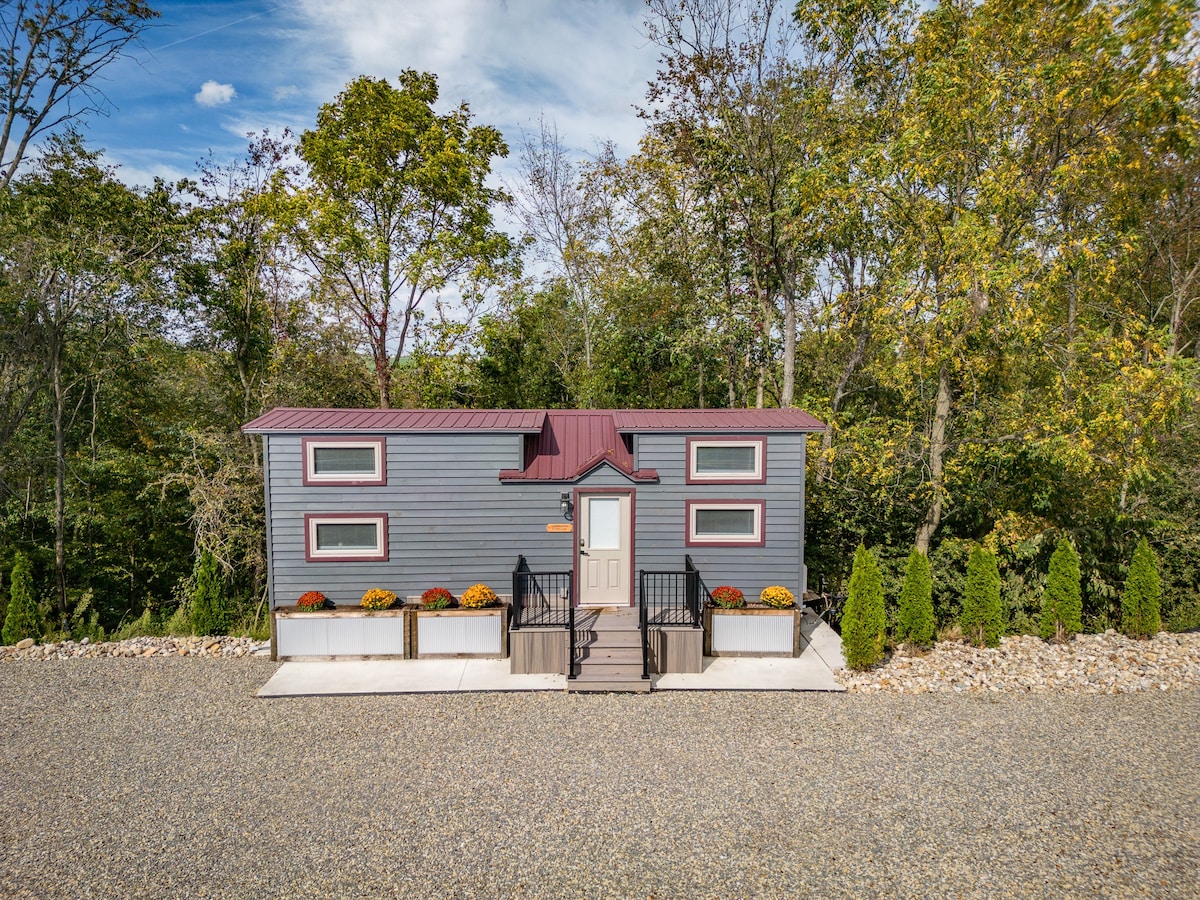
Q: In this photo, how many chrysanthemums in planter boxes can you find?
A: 6